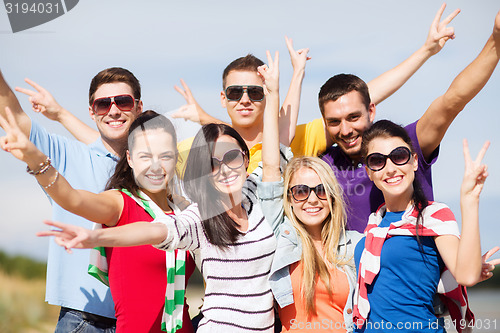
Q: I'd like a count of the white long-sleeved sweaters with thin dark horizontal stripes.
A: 1